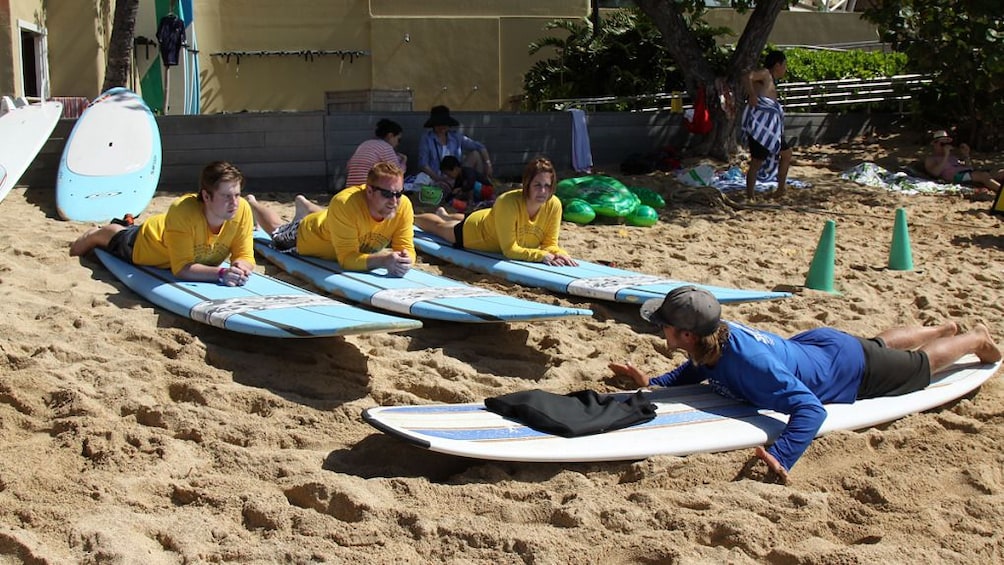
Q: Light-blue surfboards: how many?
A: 4